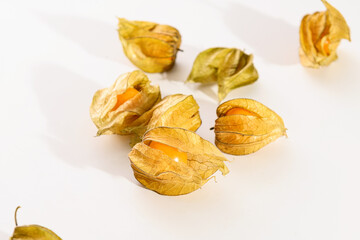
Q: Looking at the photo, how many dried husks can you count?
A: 8